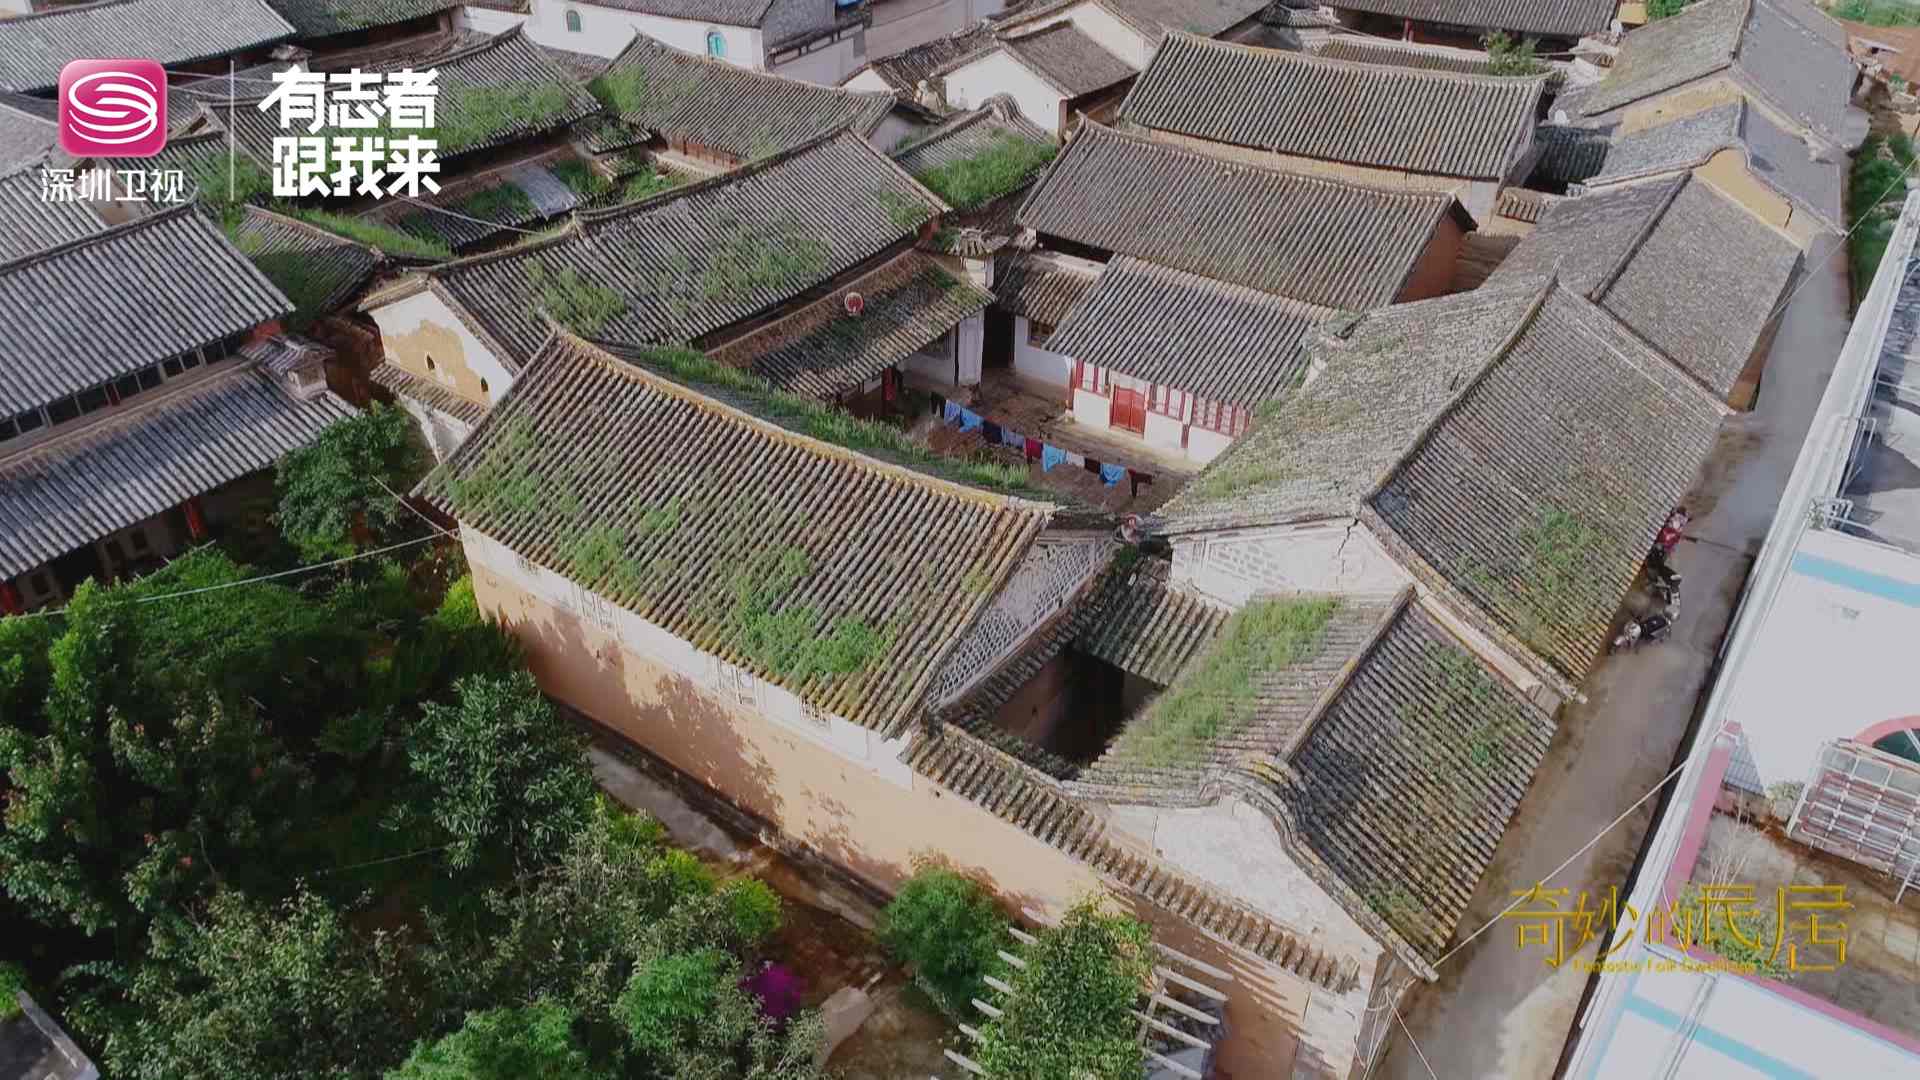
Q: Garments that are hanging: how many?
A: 11